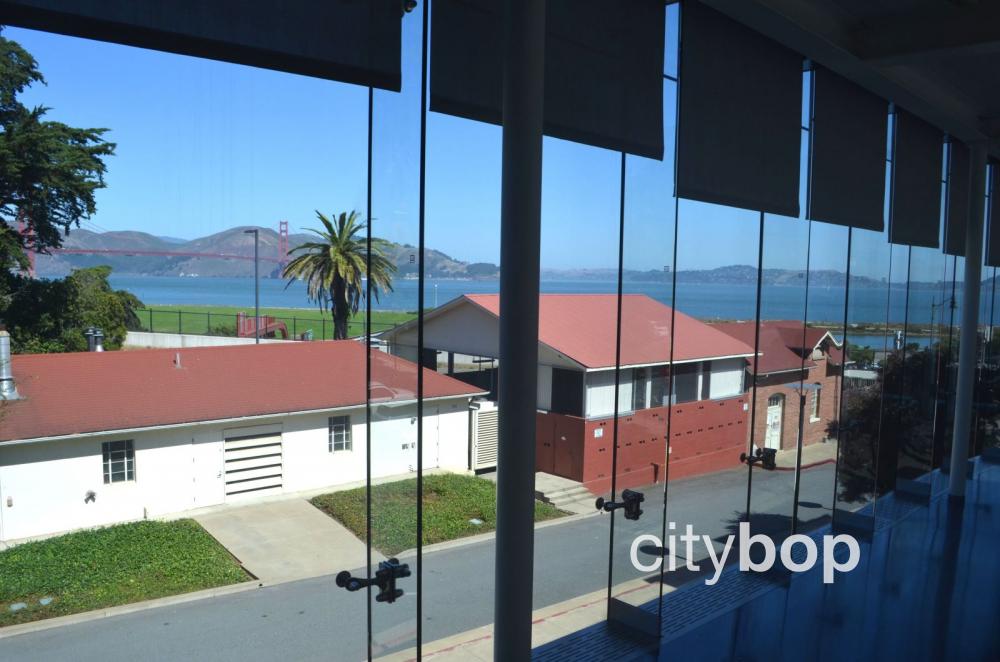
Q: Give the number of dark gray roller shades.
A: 7